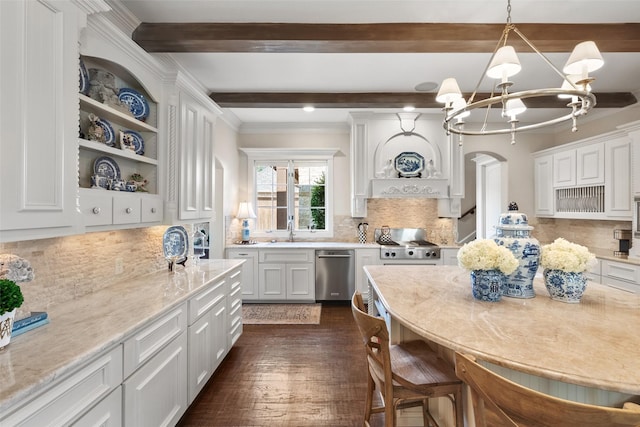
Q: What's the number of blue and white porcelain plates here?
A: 7